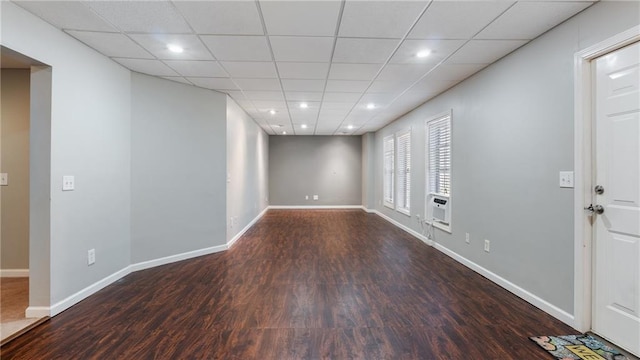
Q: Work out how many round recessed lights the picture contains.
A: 8